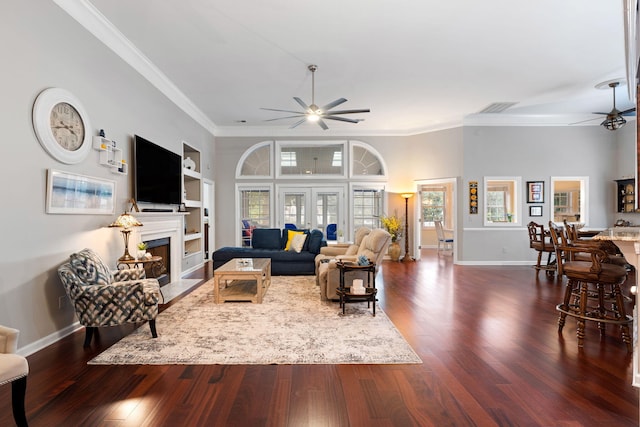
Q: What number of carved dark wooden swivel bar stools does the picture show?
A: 3